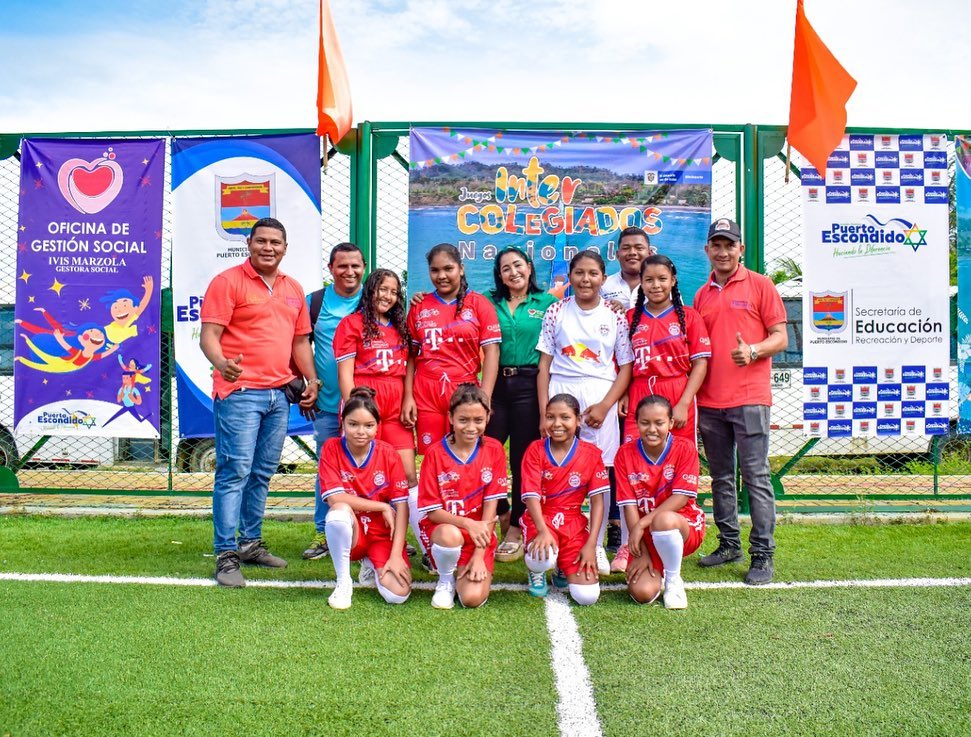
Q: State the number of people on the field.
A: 13